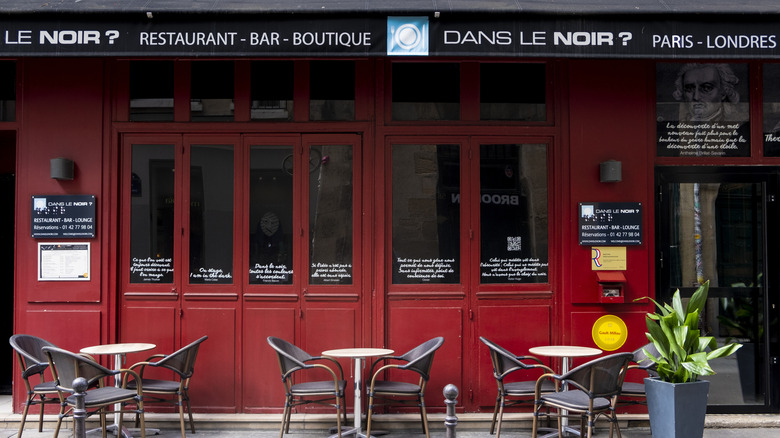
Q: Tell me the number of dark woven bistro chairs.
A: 8